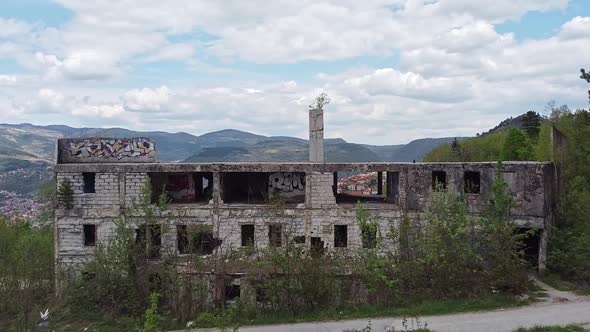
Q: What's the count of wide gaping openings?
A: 3